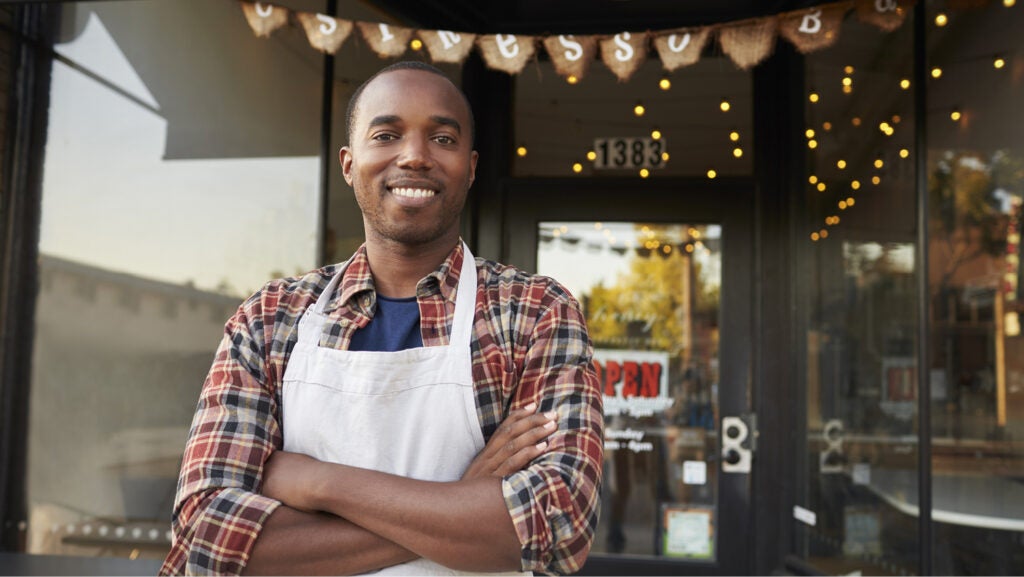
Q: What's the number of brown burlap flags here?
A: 11